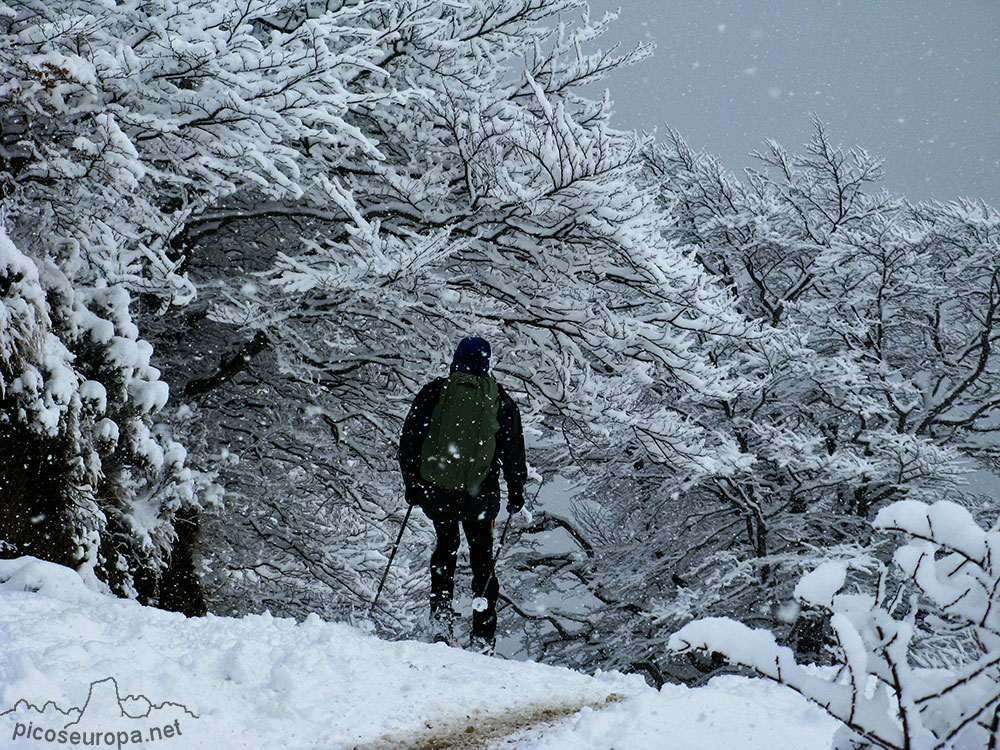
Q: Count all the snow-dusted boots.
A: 2